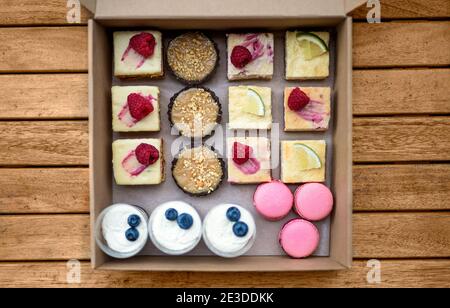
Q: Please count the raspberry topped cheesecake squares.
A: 6